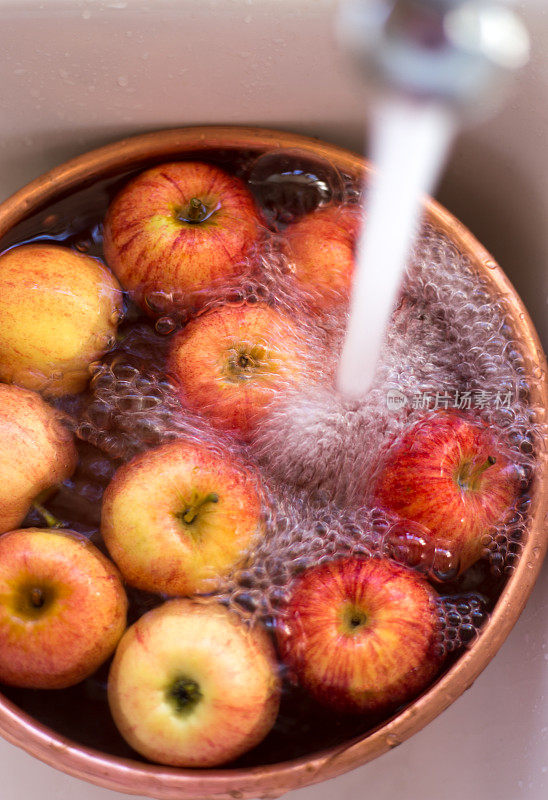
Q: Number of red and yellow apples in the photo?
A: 10